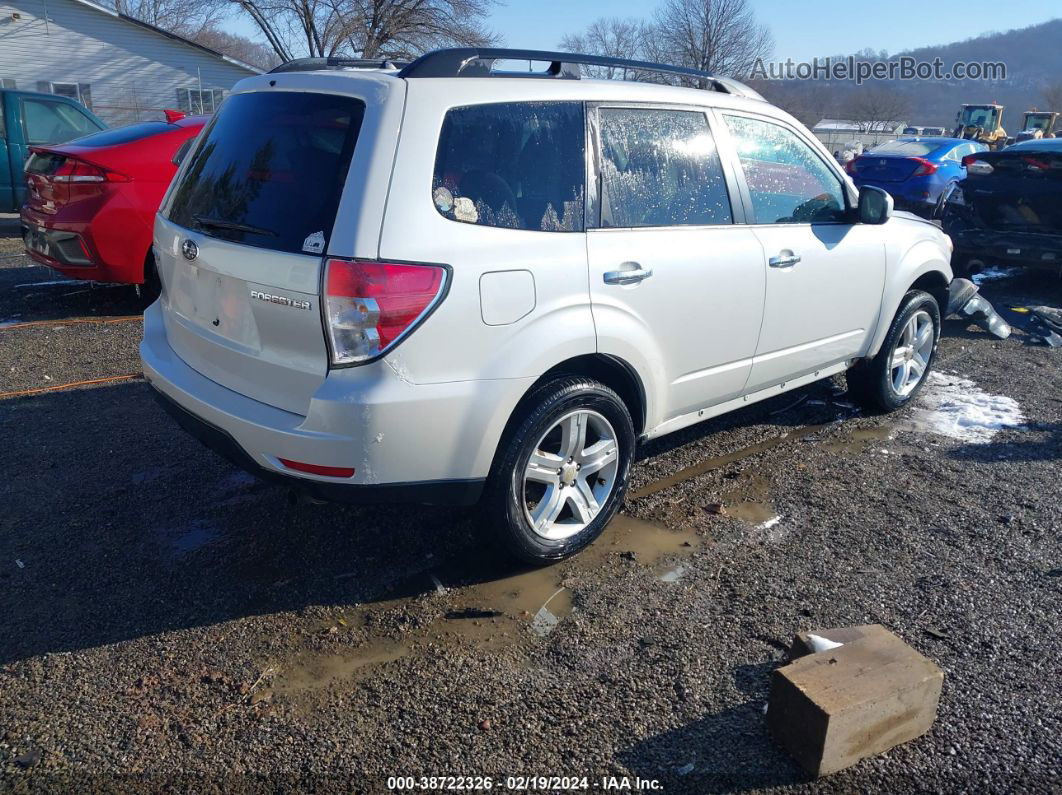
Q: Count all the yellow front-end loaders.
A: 2